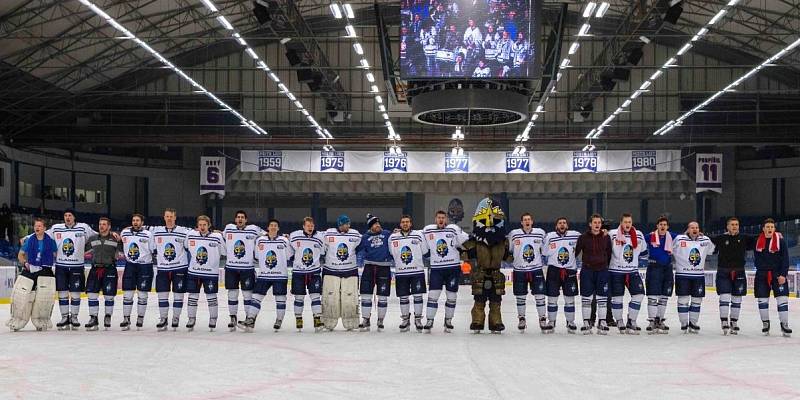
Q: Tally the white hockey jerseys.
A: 14